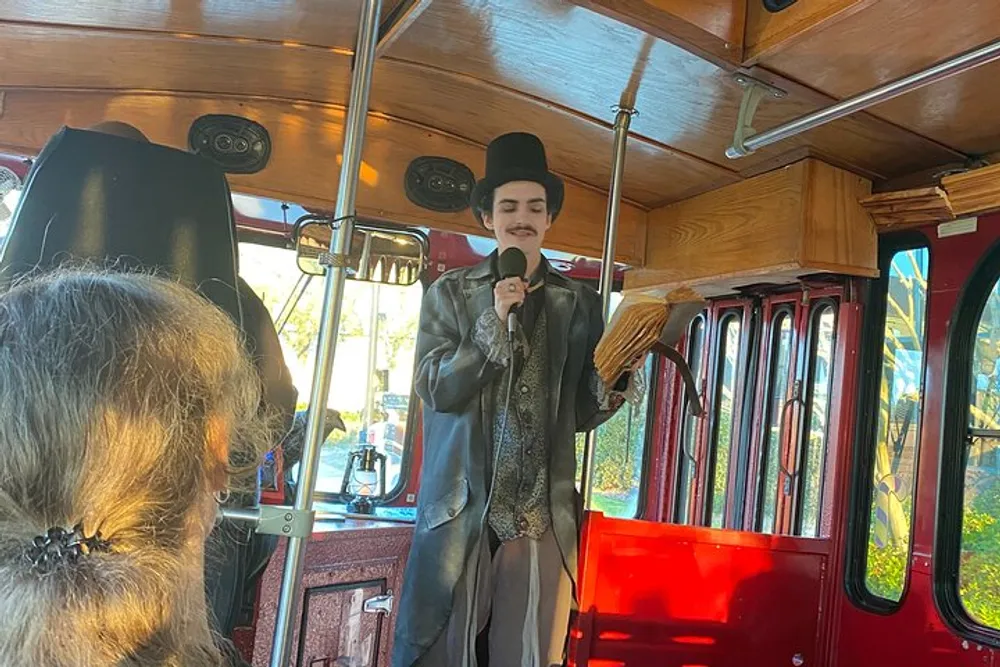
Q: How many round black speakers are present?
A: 2